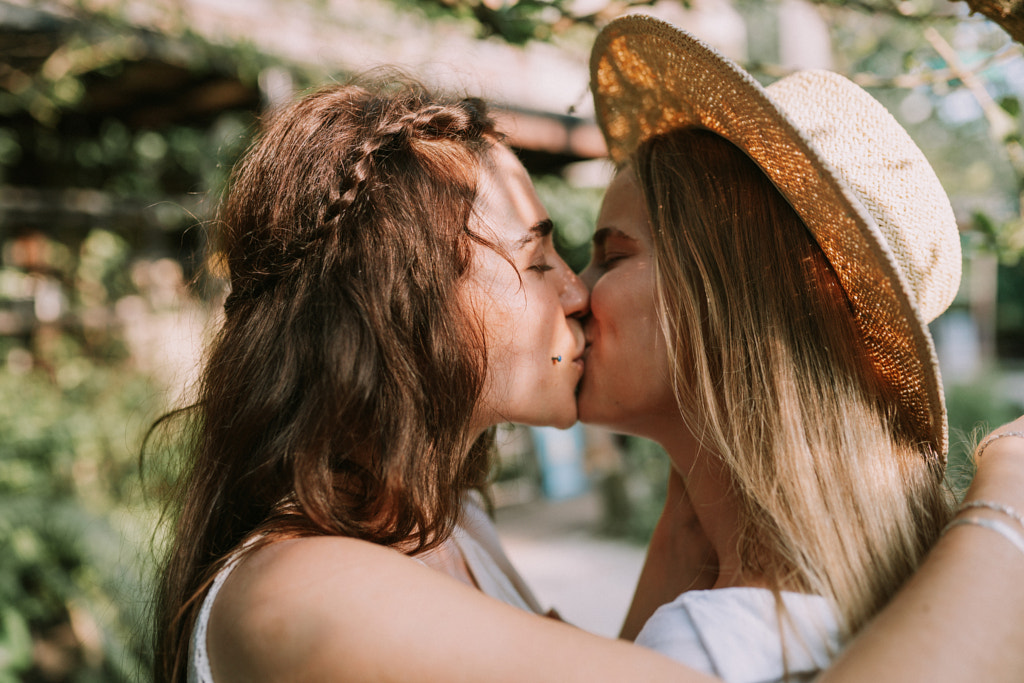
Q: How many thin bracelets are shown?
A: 3